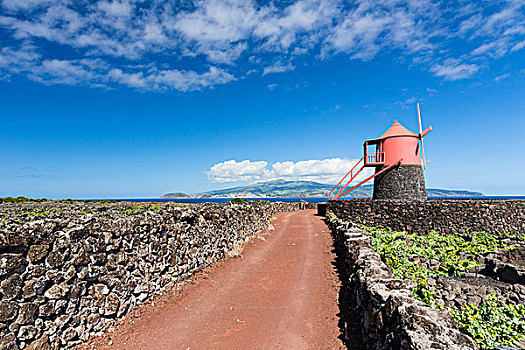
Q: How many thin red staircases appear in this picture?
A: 1